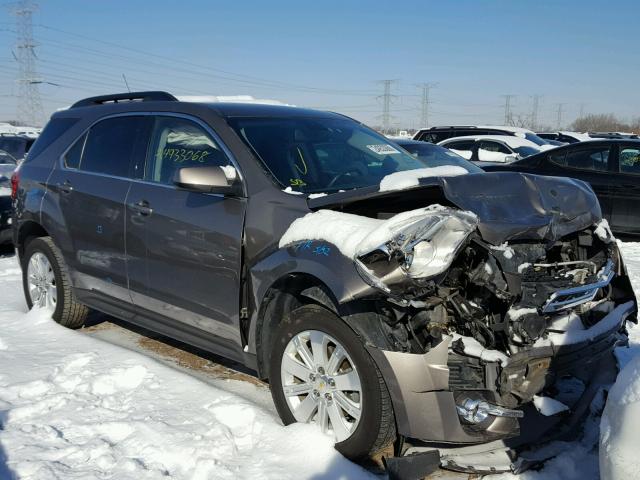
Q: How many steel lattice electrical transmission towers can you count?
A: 7